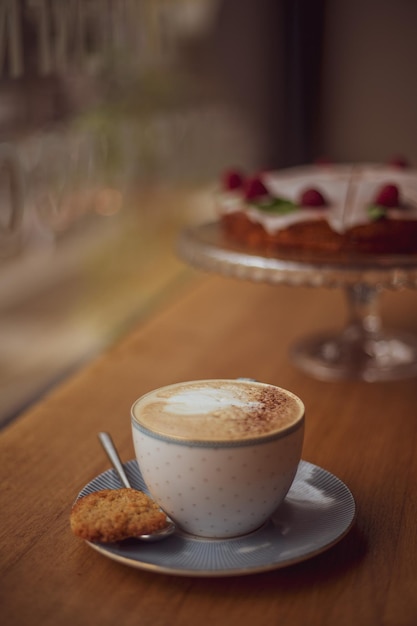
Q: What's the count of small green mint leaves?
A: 2